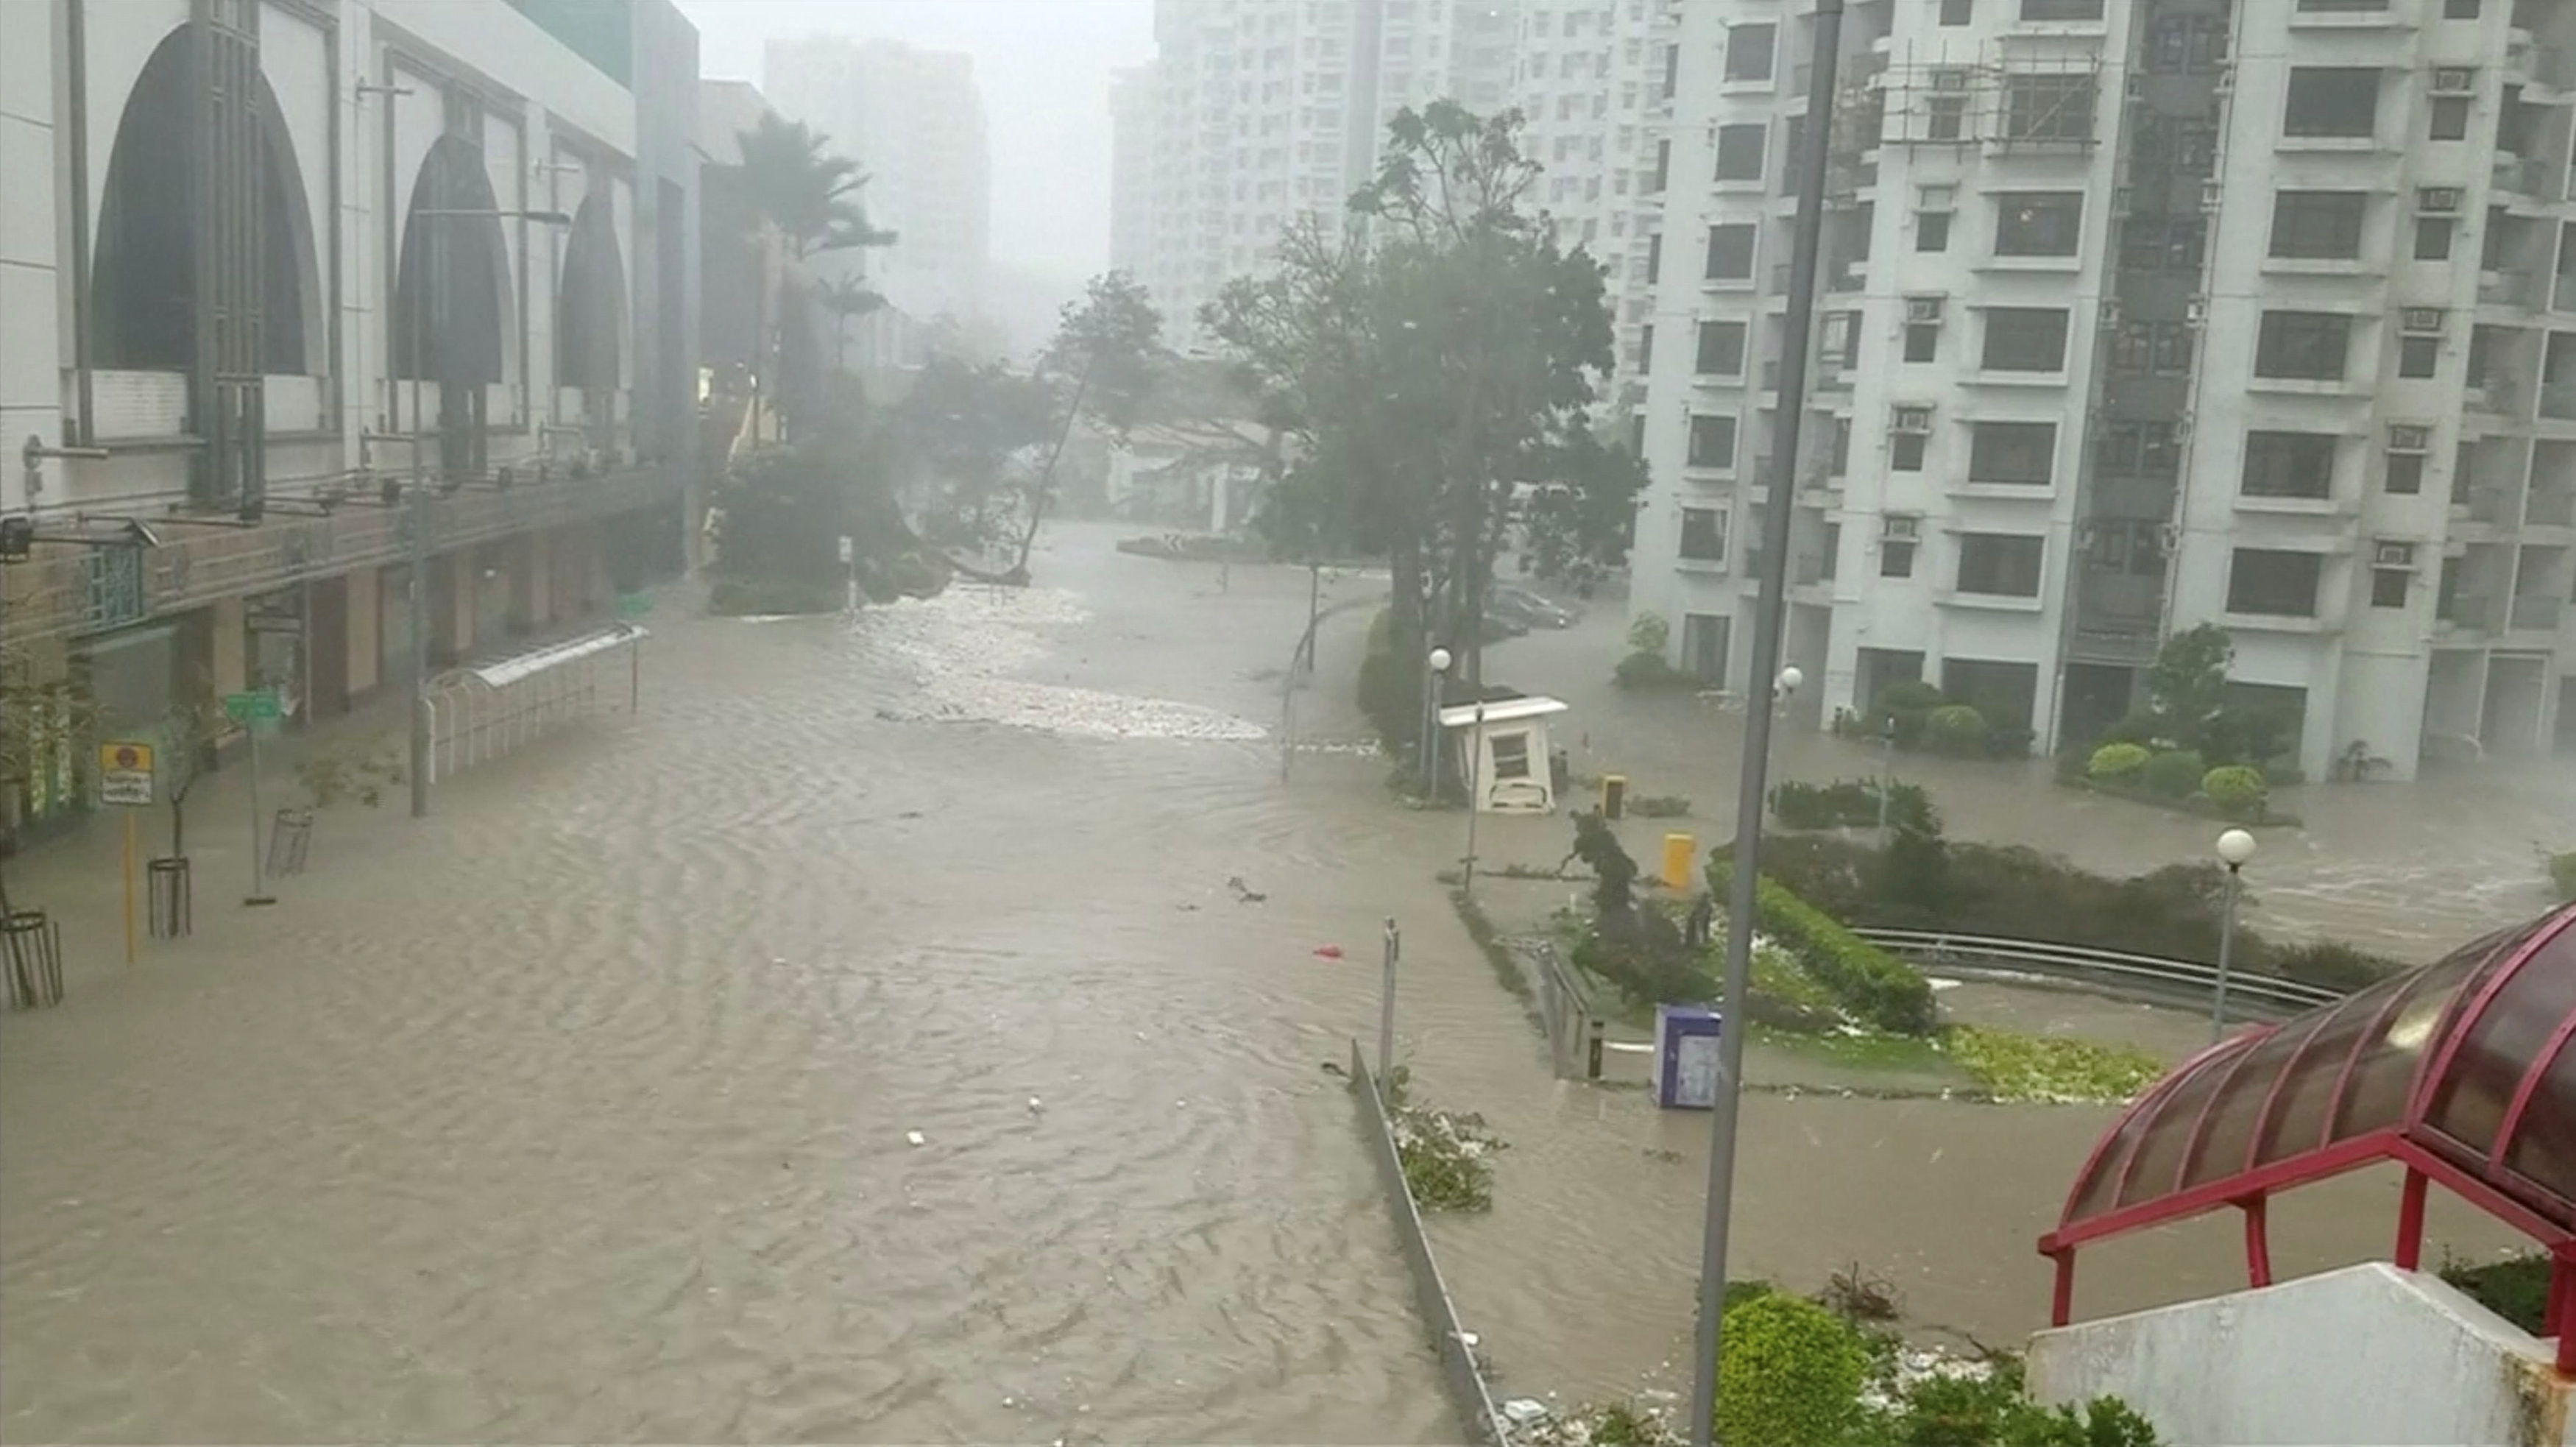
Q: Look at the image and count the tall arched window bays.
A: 3